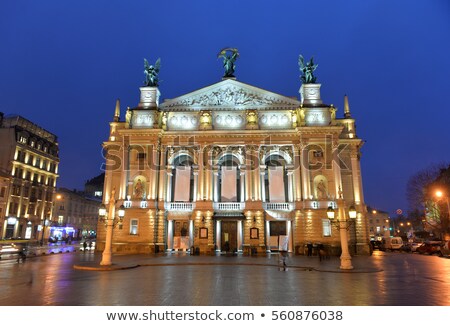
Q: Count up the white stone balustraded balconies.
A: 3